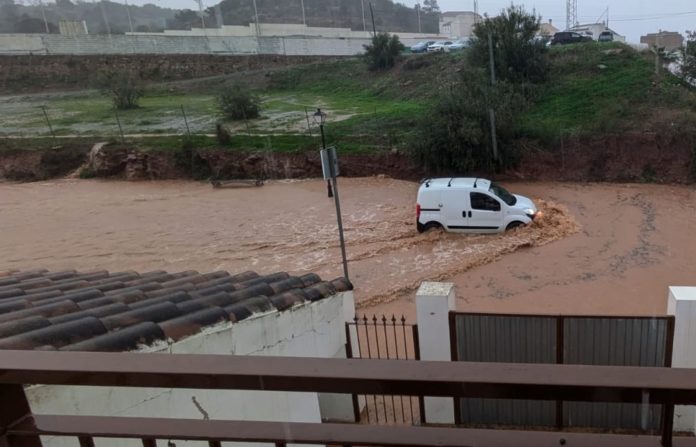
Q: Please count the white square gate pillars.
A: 2